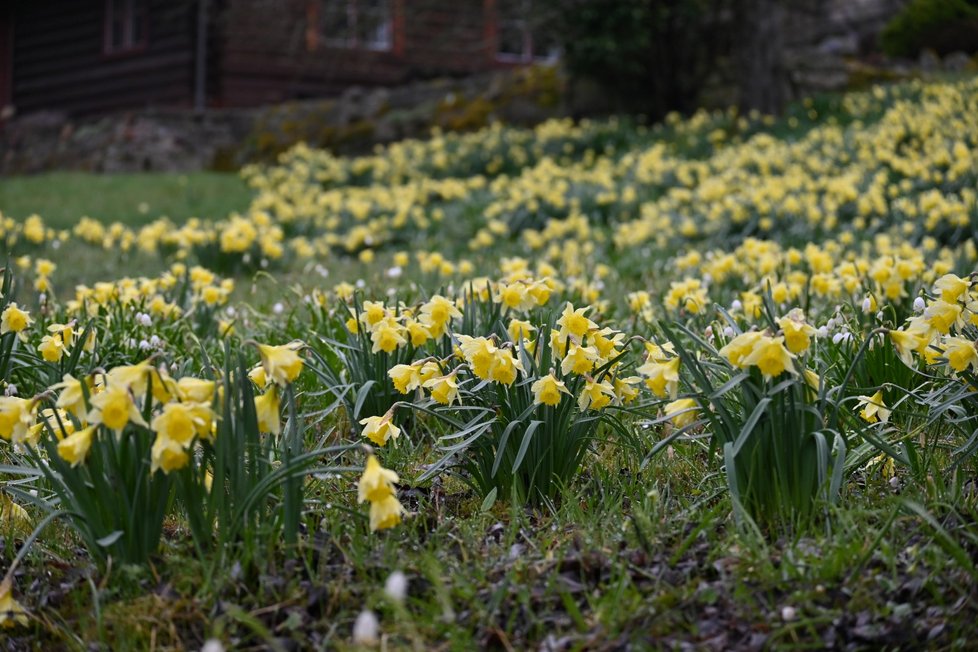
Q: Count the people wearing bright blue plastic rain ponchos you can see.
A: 0